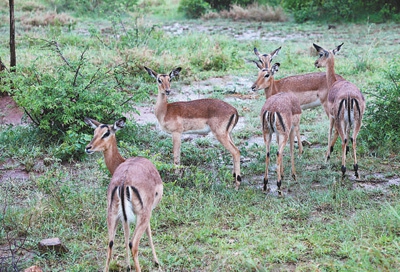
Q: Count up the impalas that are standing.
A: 5